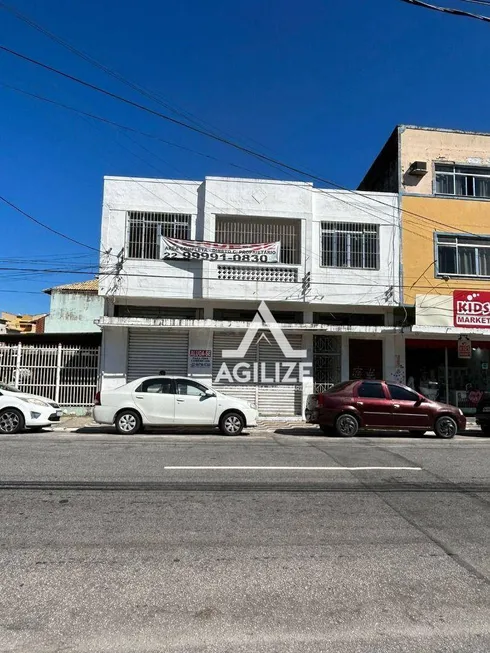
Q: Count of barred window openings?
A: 3